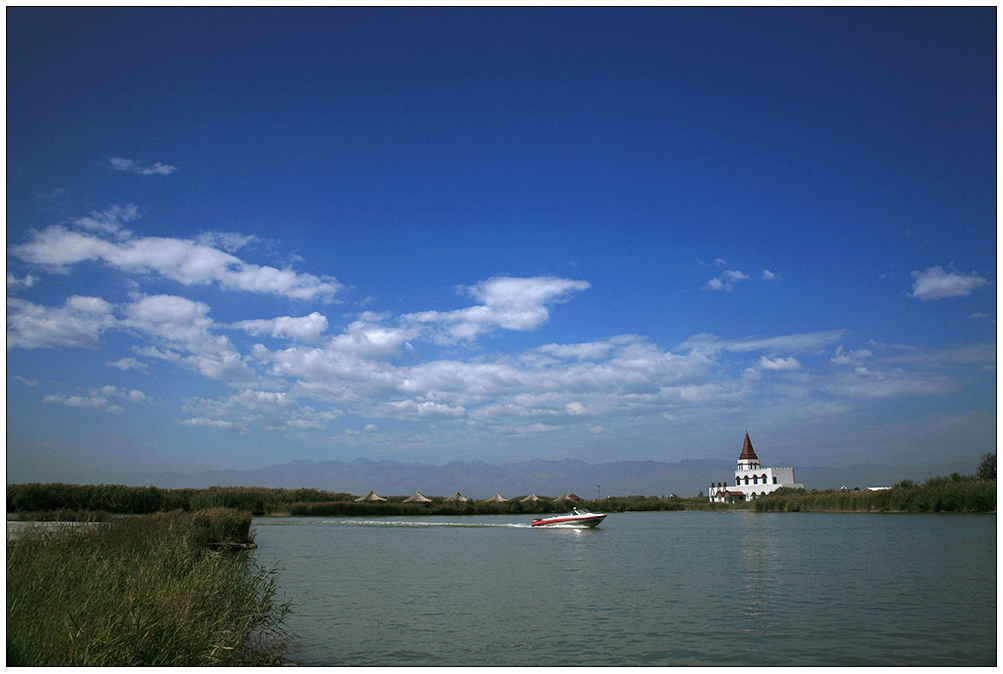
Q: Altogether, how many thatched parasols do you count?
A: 6